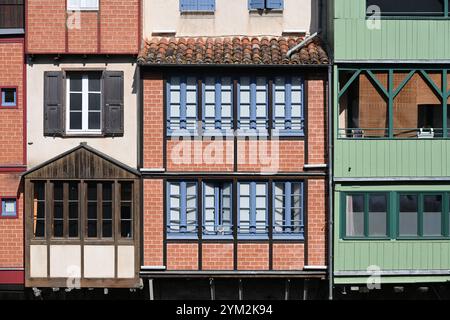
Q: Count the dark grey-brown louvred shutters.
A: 2